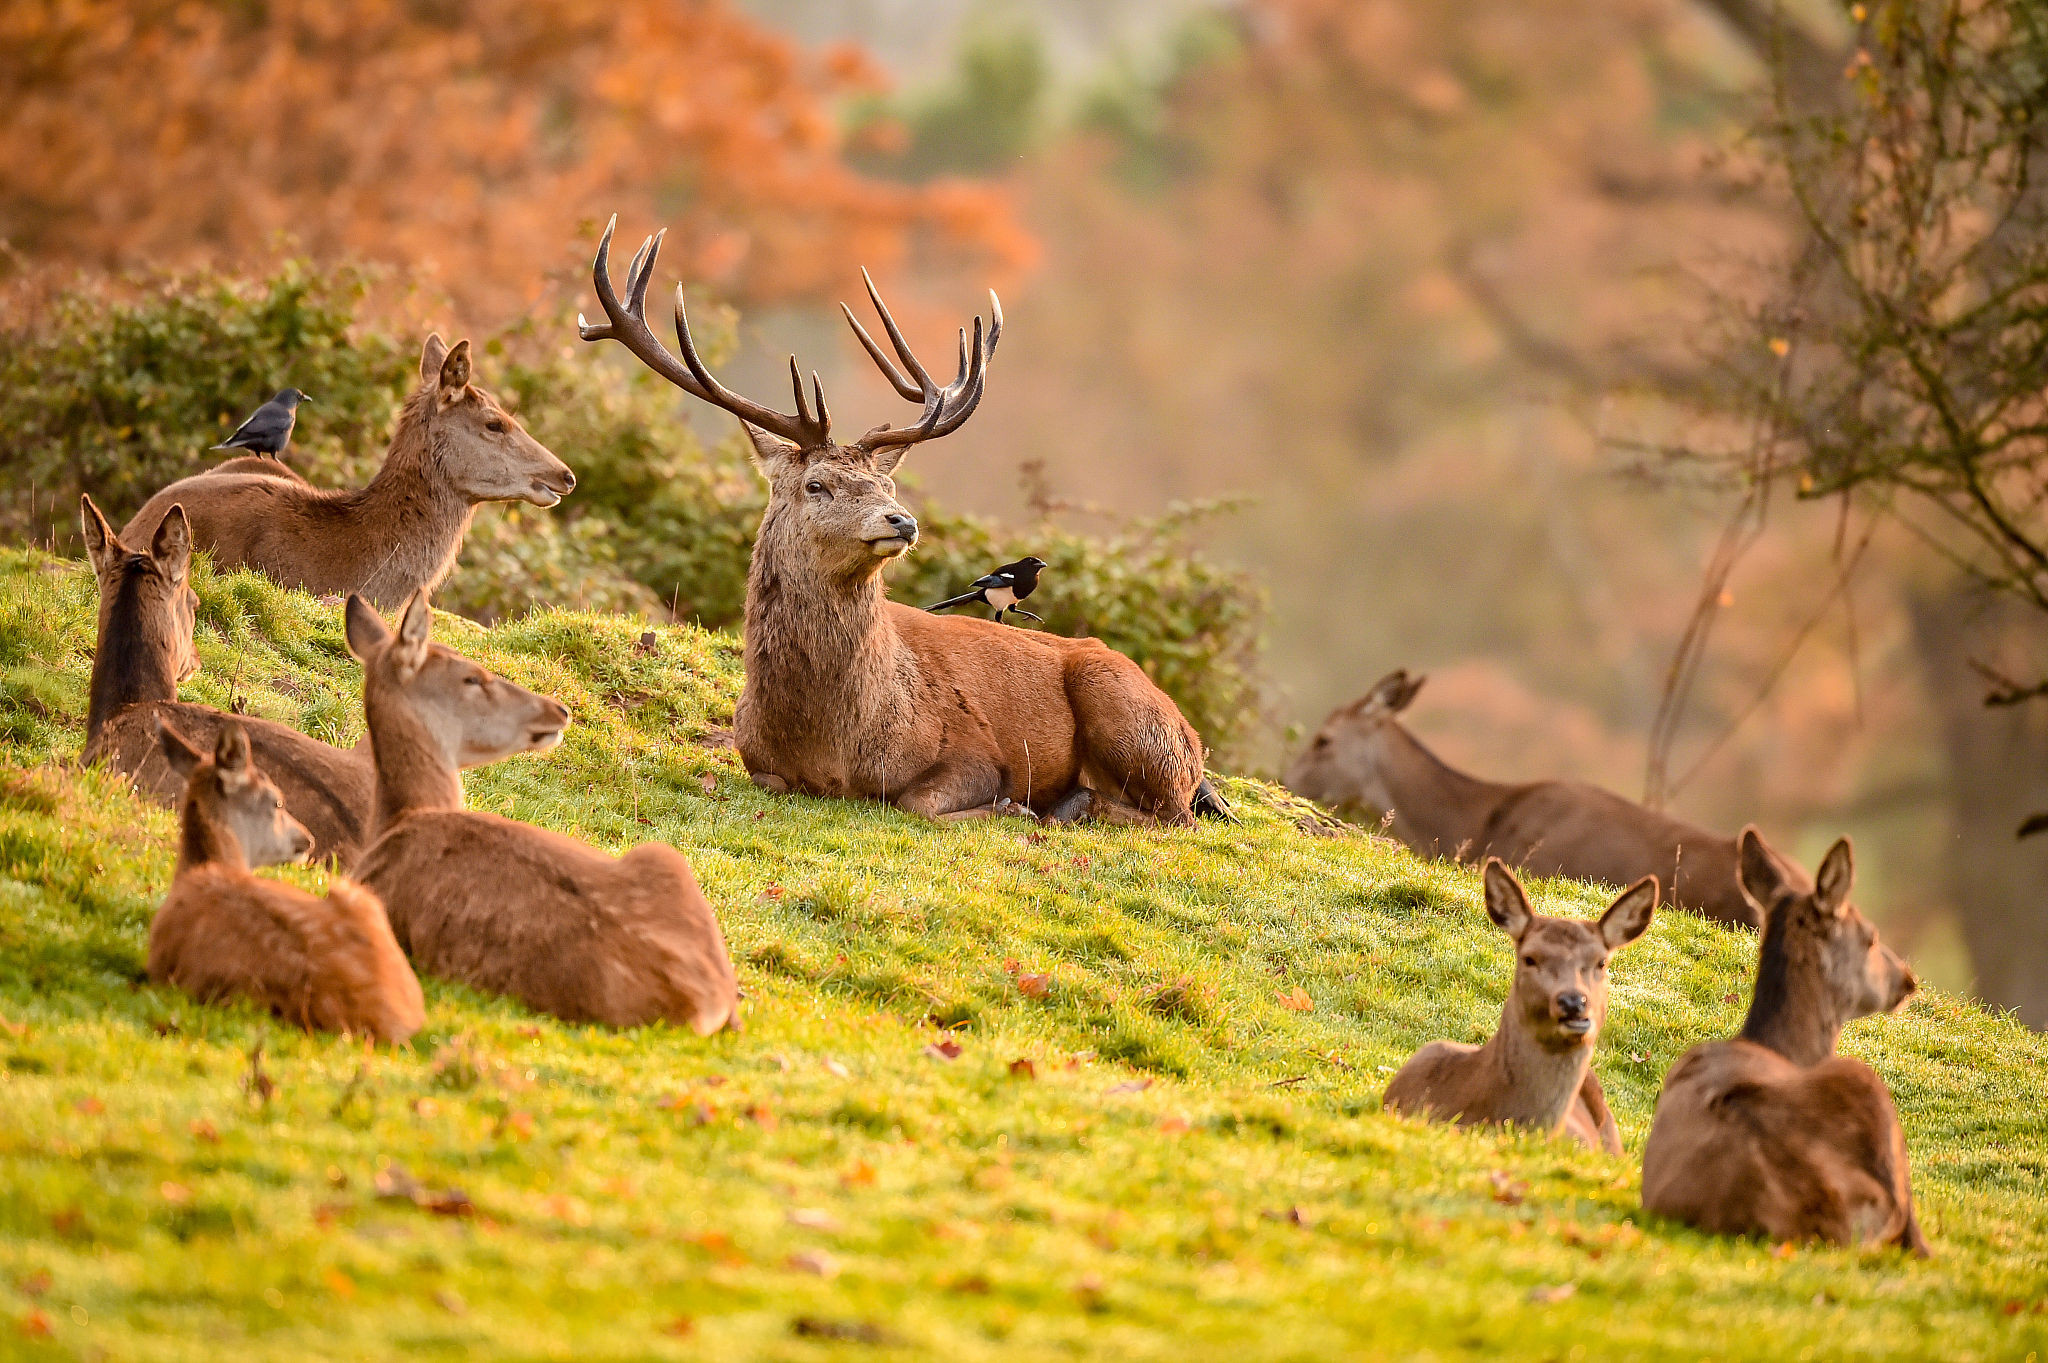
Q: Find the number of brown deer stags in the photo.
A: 1